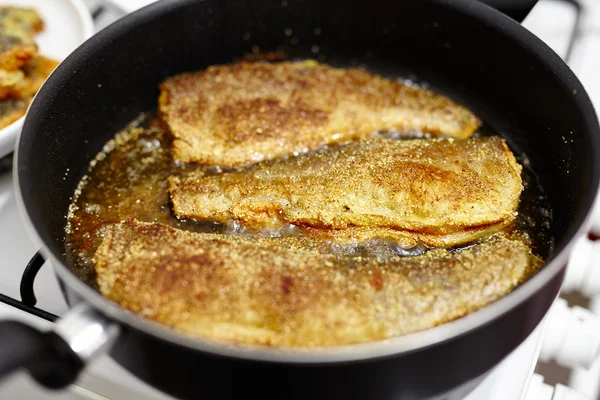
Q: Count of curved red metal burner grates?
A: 0